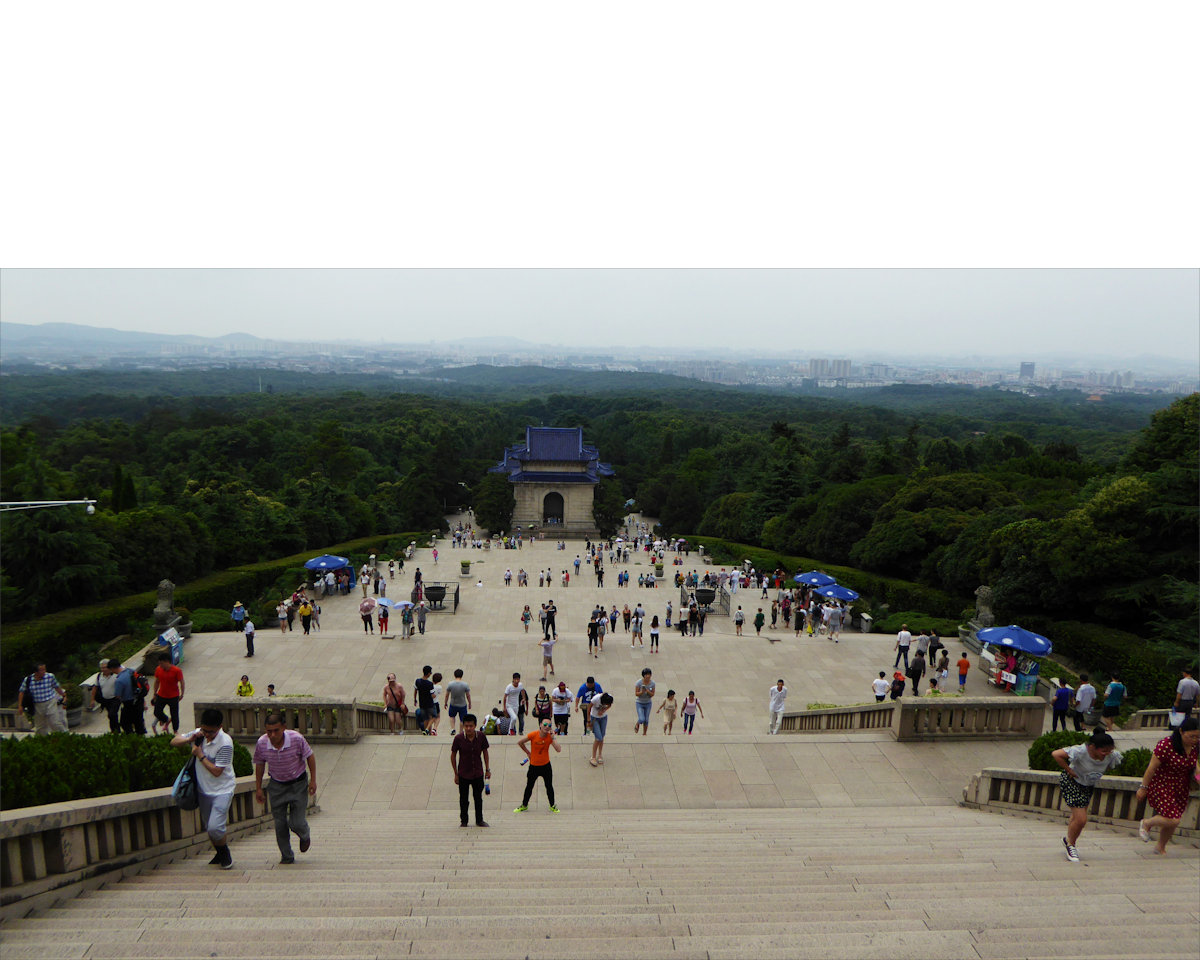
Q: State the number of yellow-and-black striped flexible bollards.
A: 0